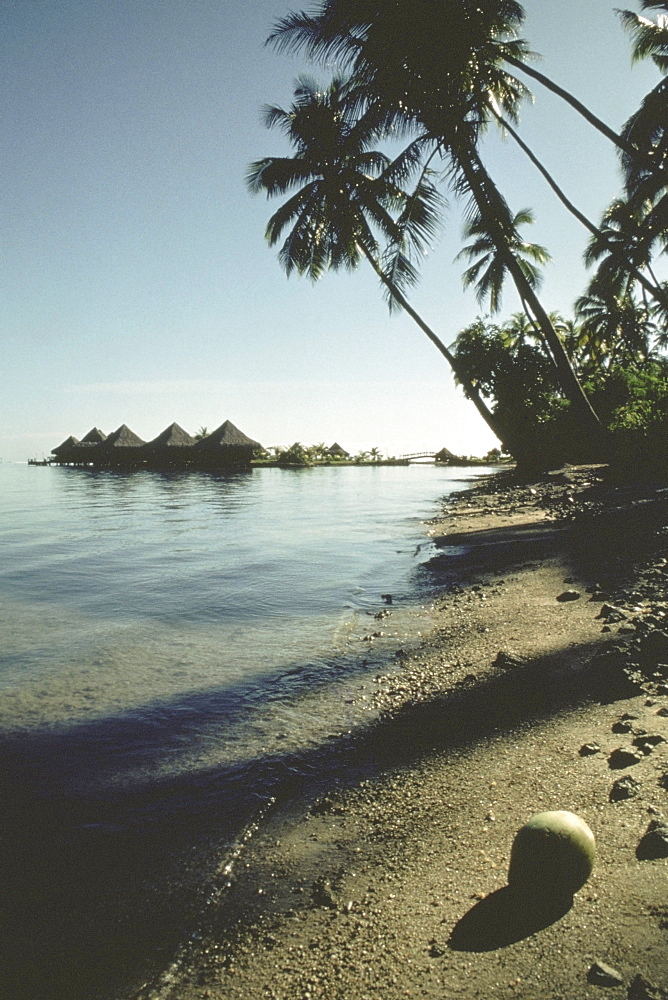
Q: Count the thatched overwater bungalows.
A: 5